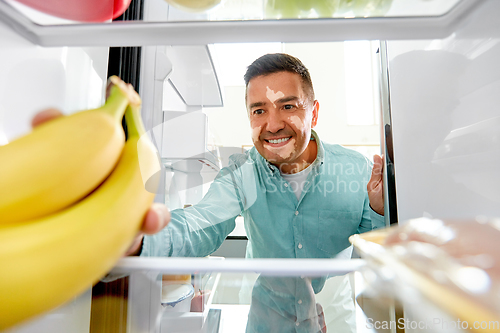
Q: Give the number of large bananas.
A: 2